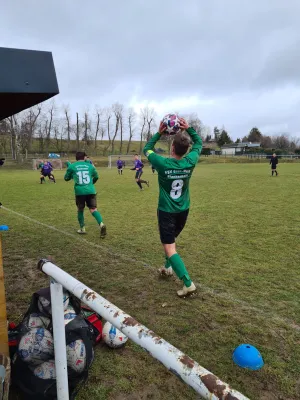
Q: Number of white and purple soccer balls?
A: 1